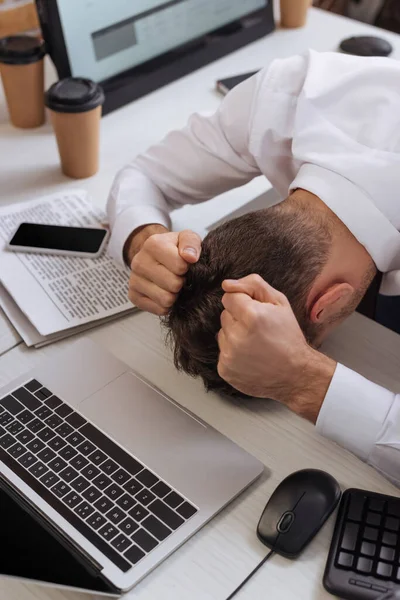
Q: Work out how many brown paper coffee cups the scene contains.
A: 3